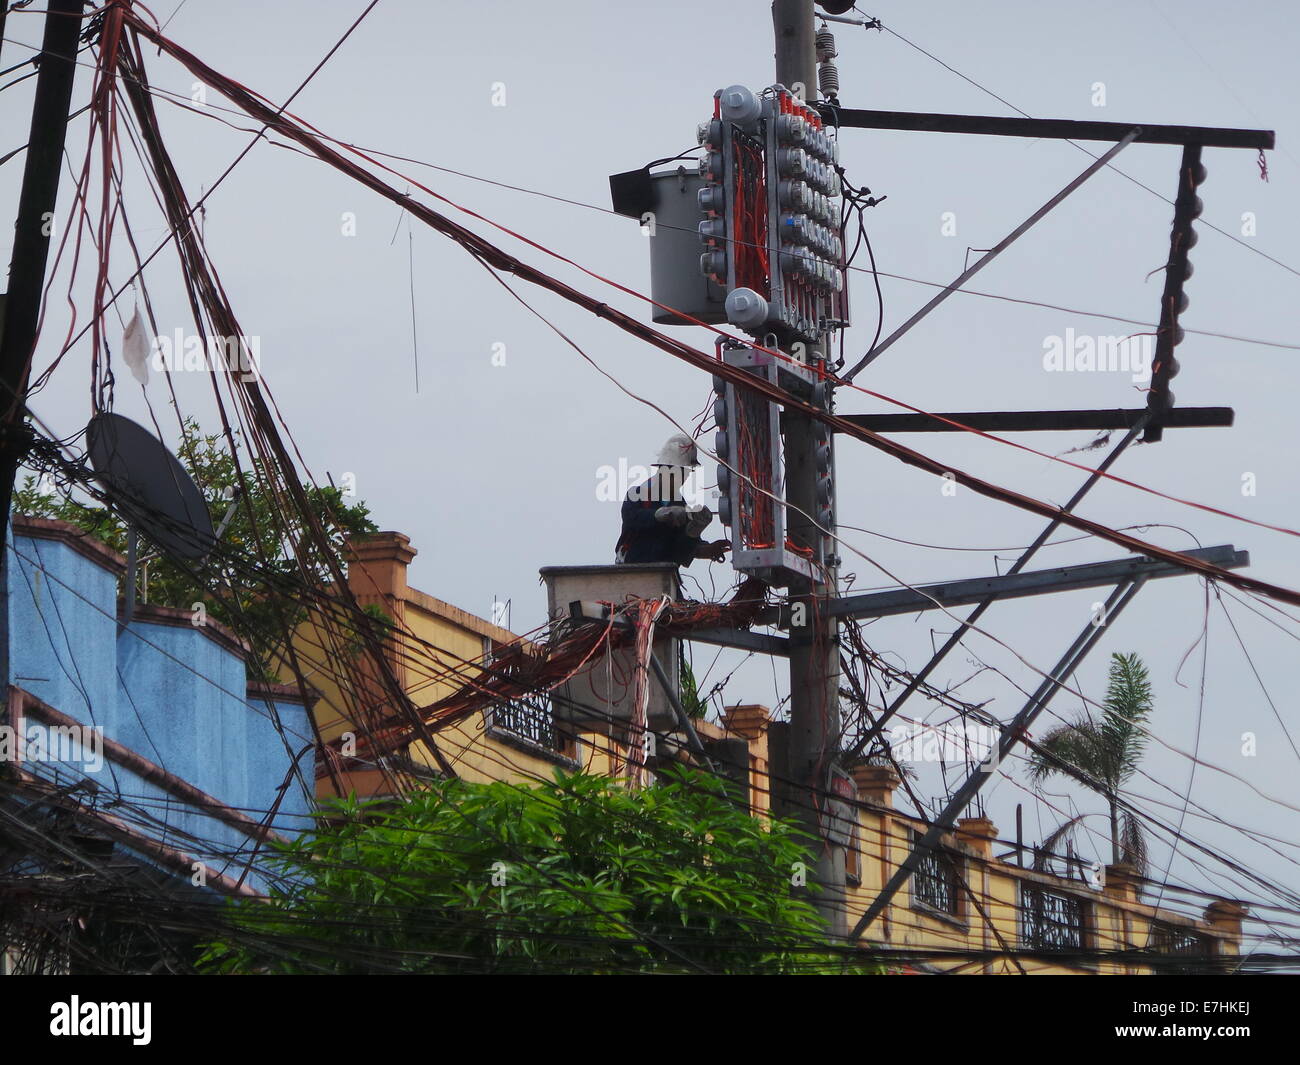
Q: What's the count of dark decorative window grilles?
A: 4